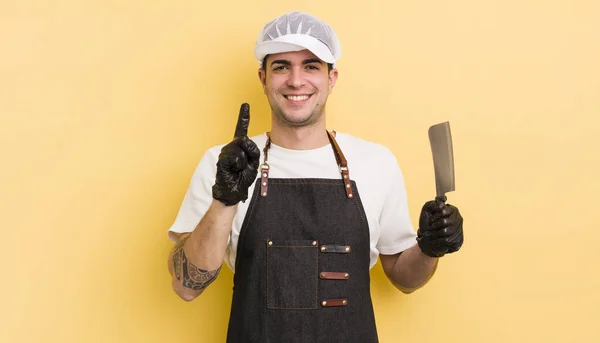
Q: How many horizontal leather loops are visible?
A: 3